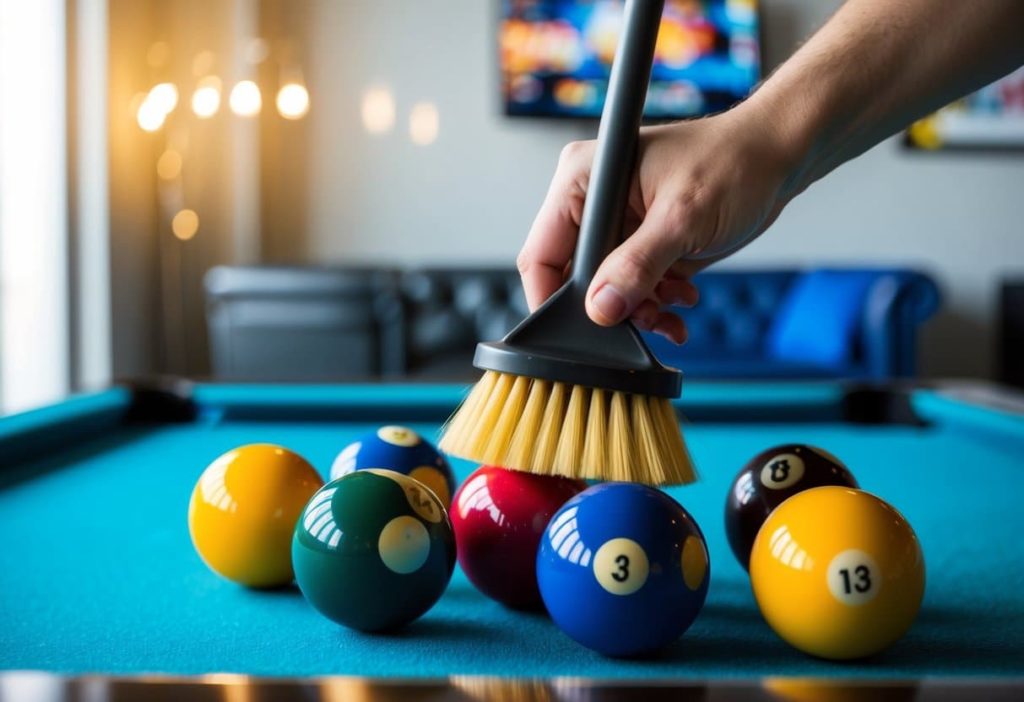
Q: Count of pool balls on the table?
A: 7